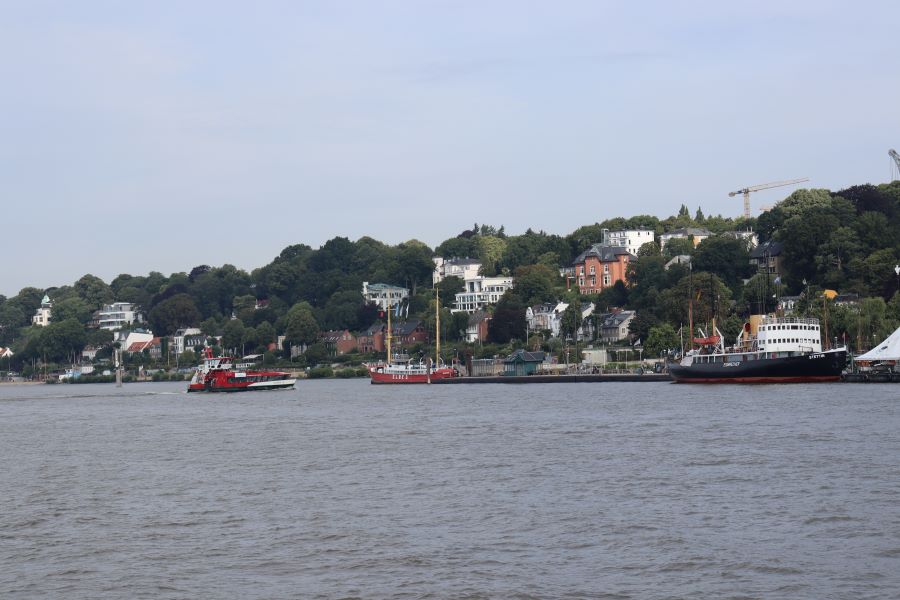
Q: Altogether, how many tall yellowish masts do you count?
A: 2